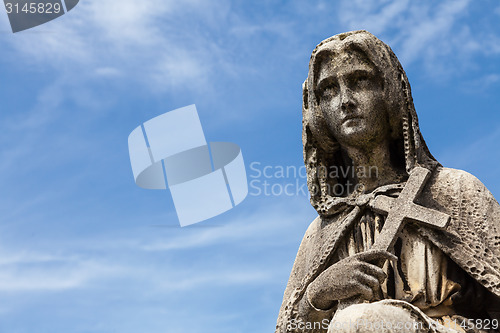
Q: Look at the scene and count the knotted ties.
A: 1